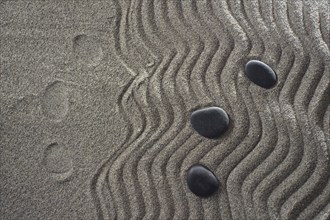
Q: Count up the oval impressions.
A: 3